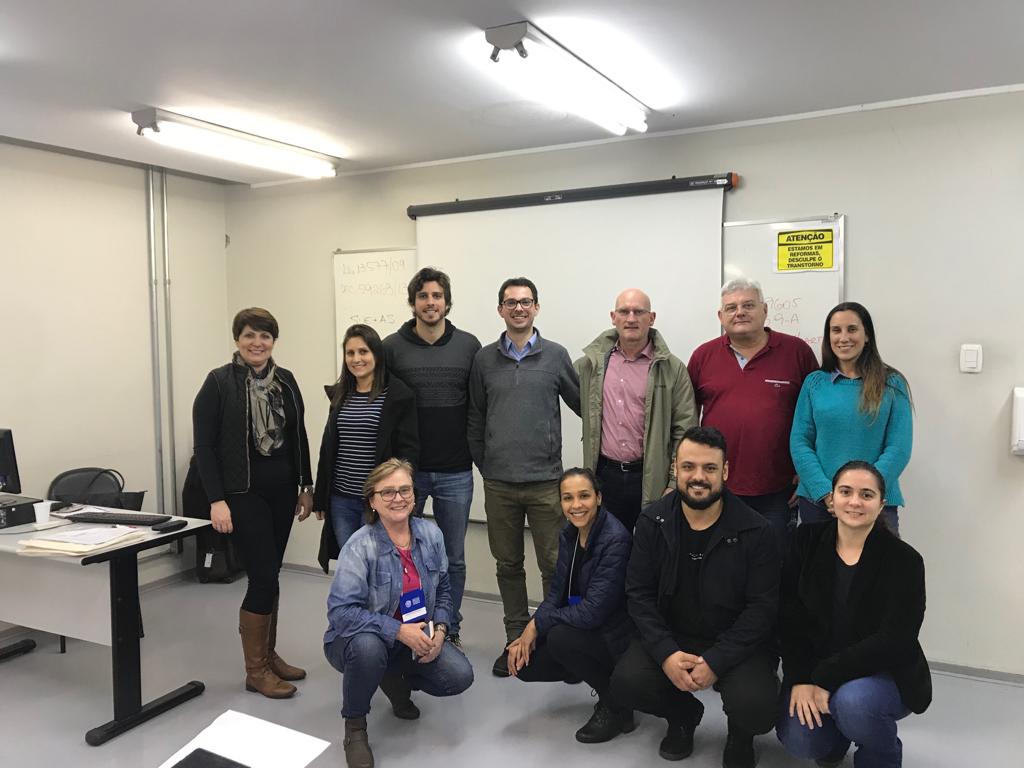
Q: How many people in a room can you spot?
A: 11